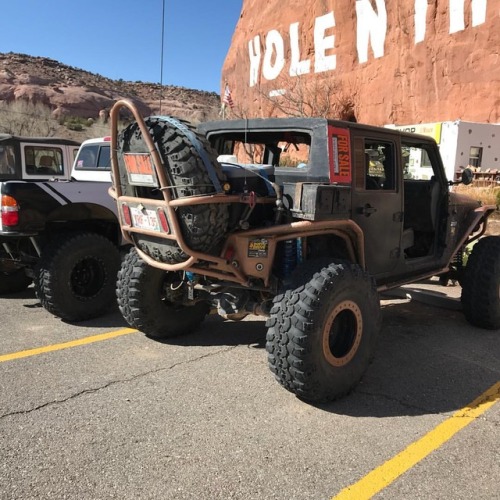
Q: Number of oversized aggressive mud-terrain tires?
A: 5